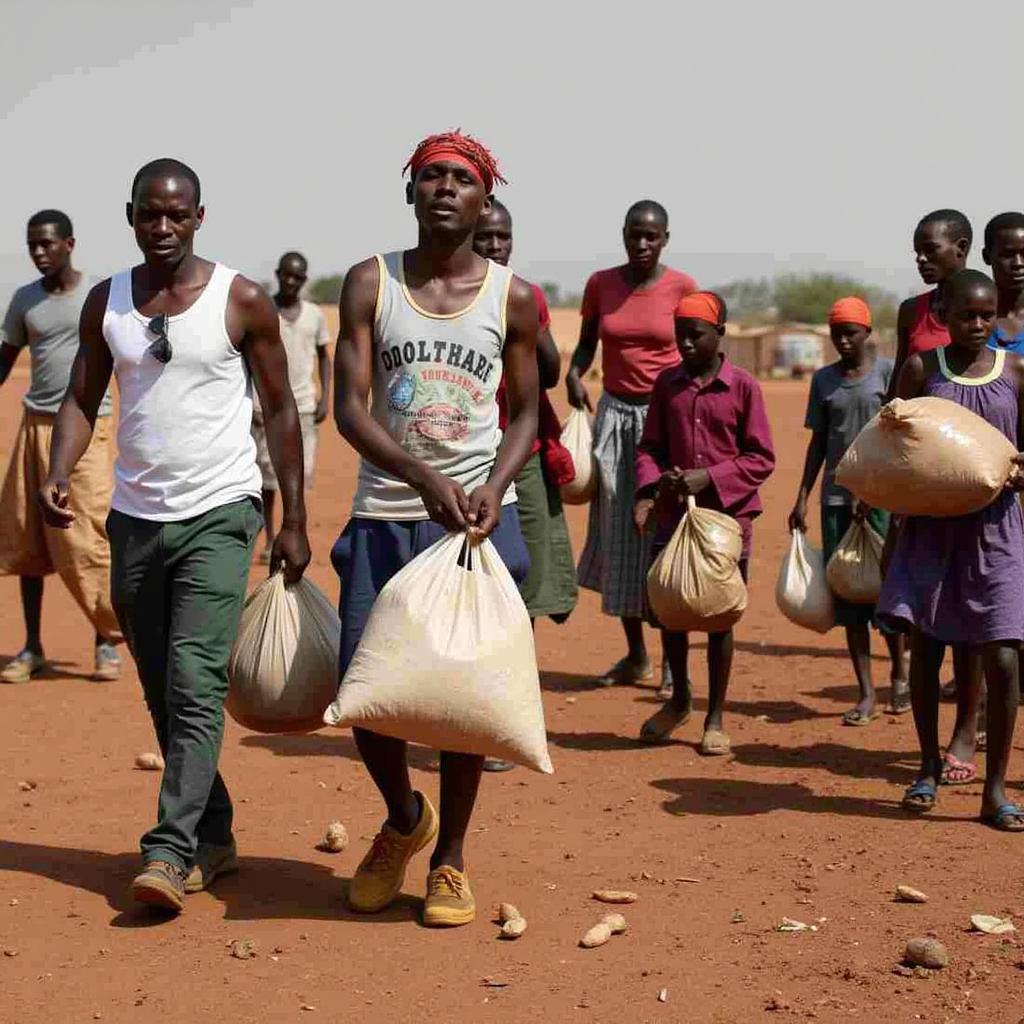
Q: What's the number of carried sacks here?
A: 7